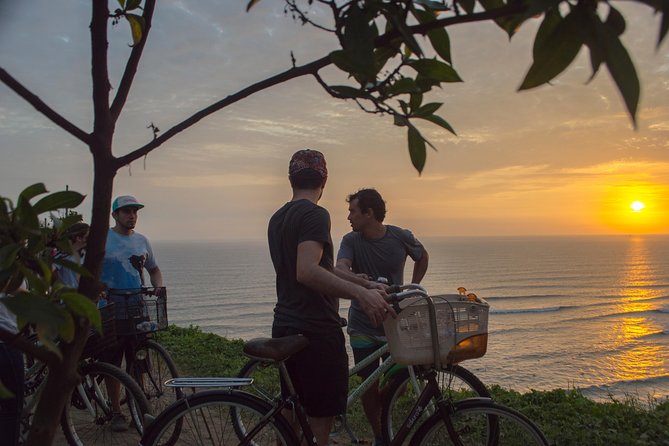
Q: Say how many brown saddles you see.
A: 1